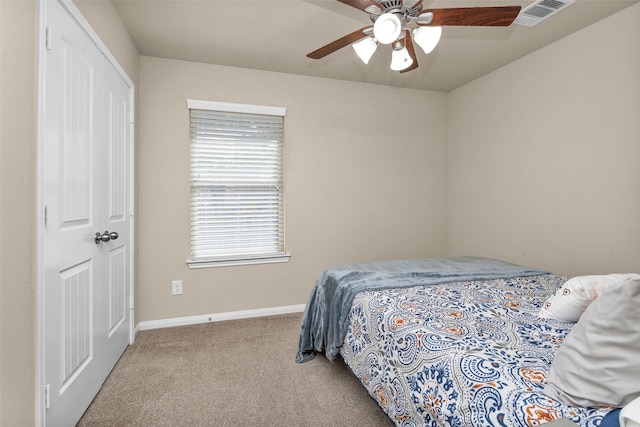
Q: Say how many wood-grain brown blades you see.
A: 5